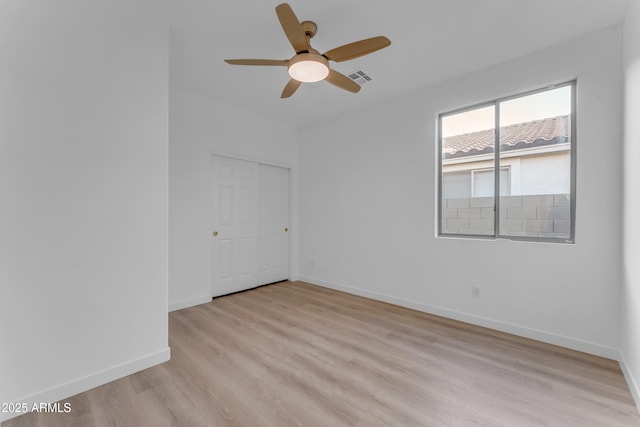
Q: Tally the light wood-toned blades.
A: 5